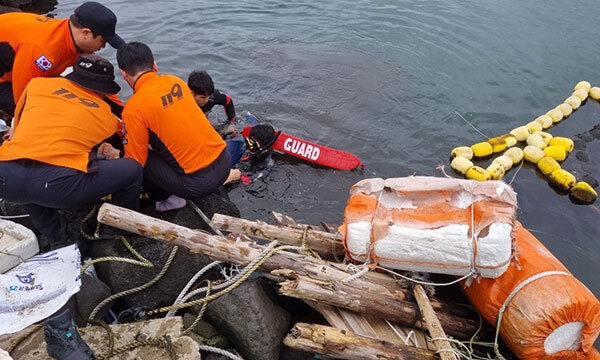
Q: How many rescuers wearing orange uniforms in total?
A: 3